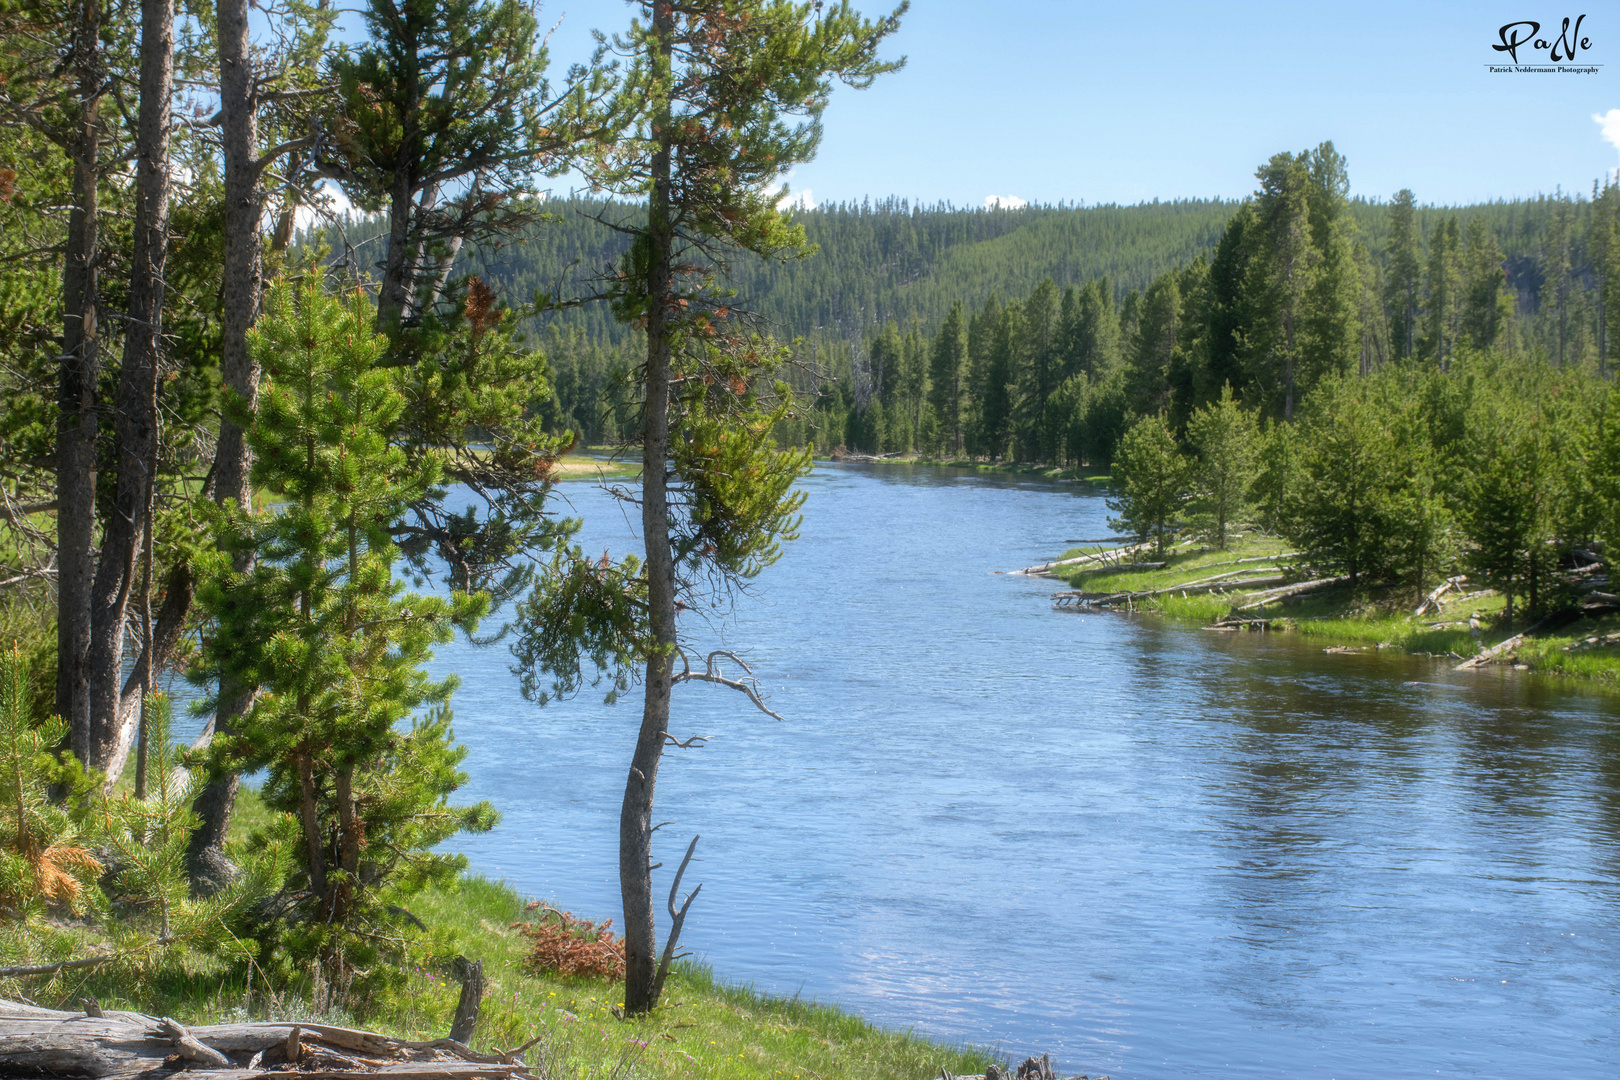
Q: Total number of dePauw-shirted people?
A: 0